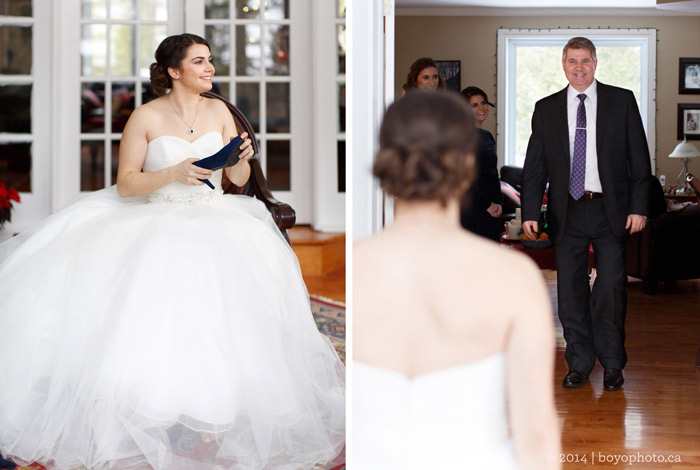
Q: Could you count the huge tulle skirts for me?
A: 1